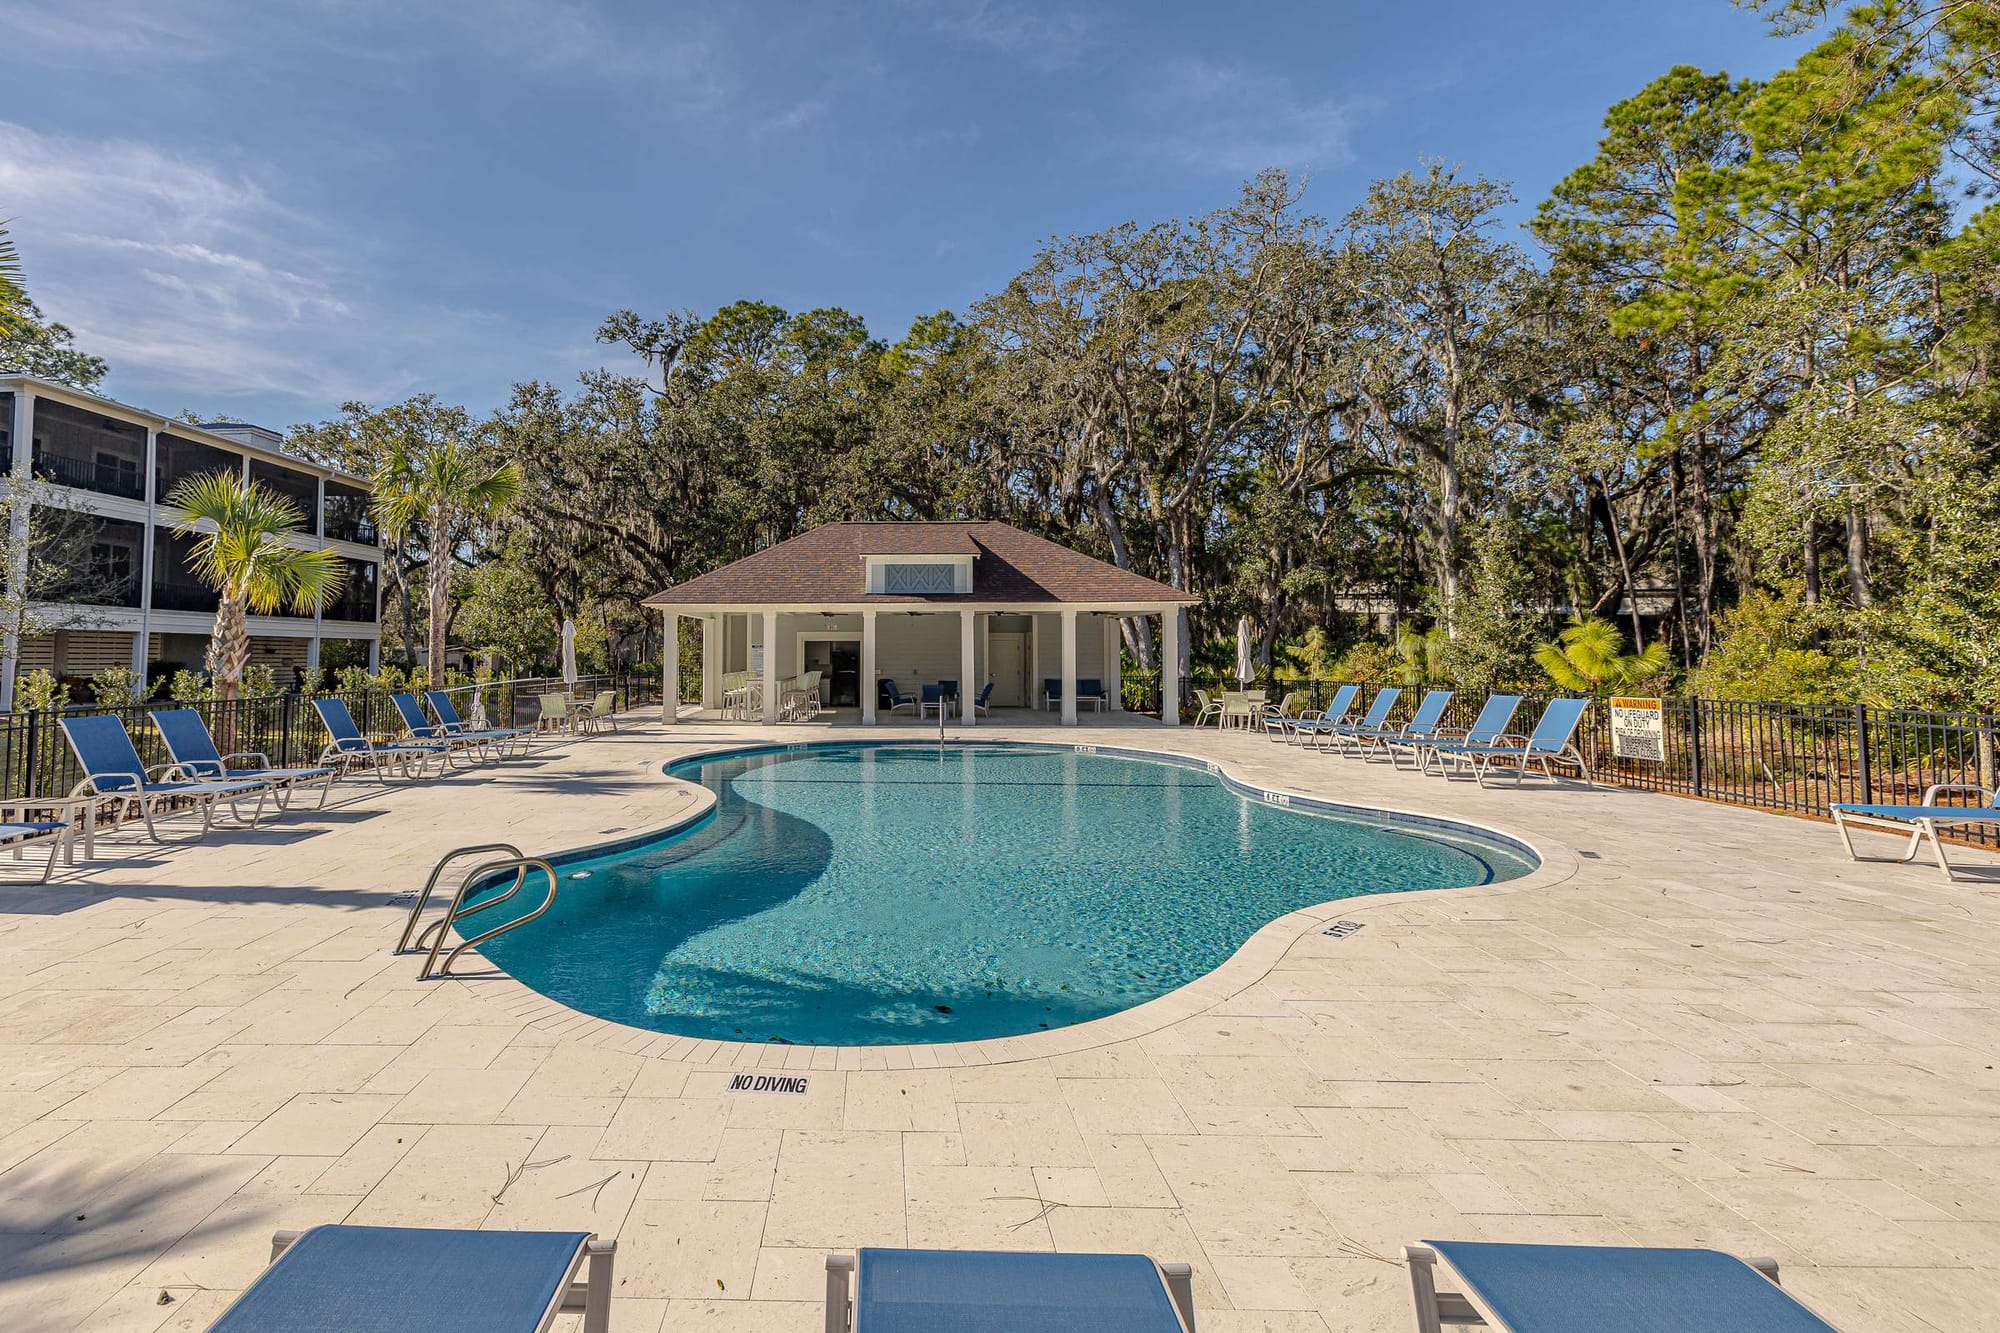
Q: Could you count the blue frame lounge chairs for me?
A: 15